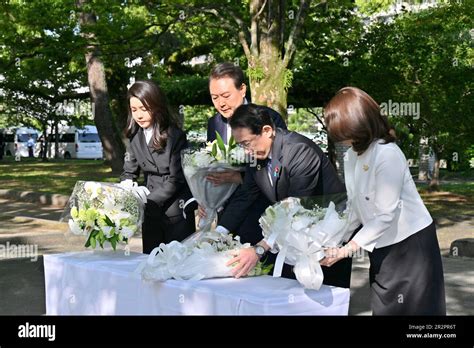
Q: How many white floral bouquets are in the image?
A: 4